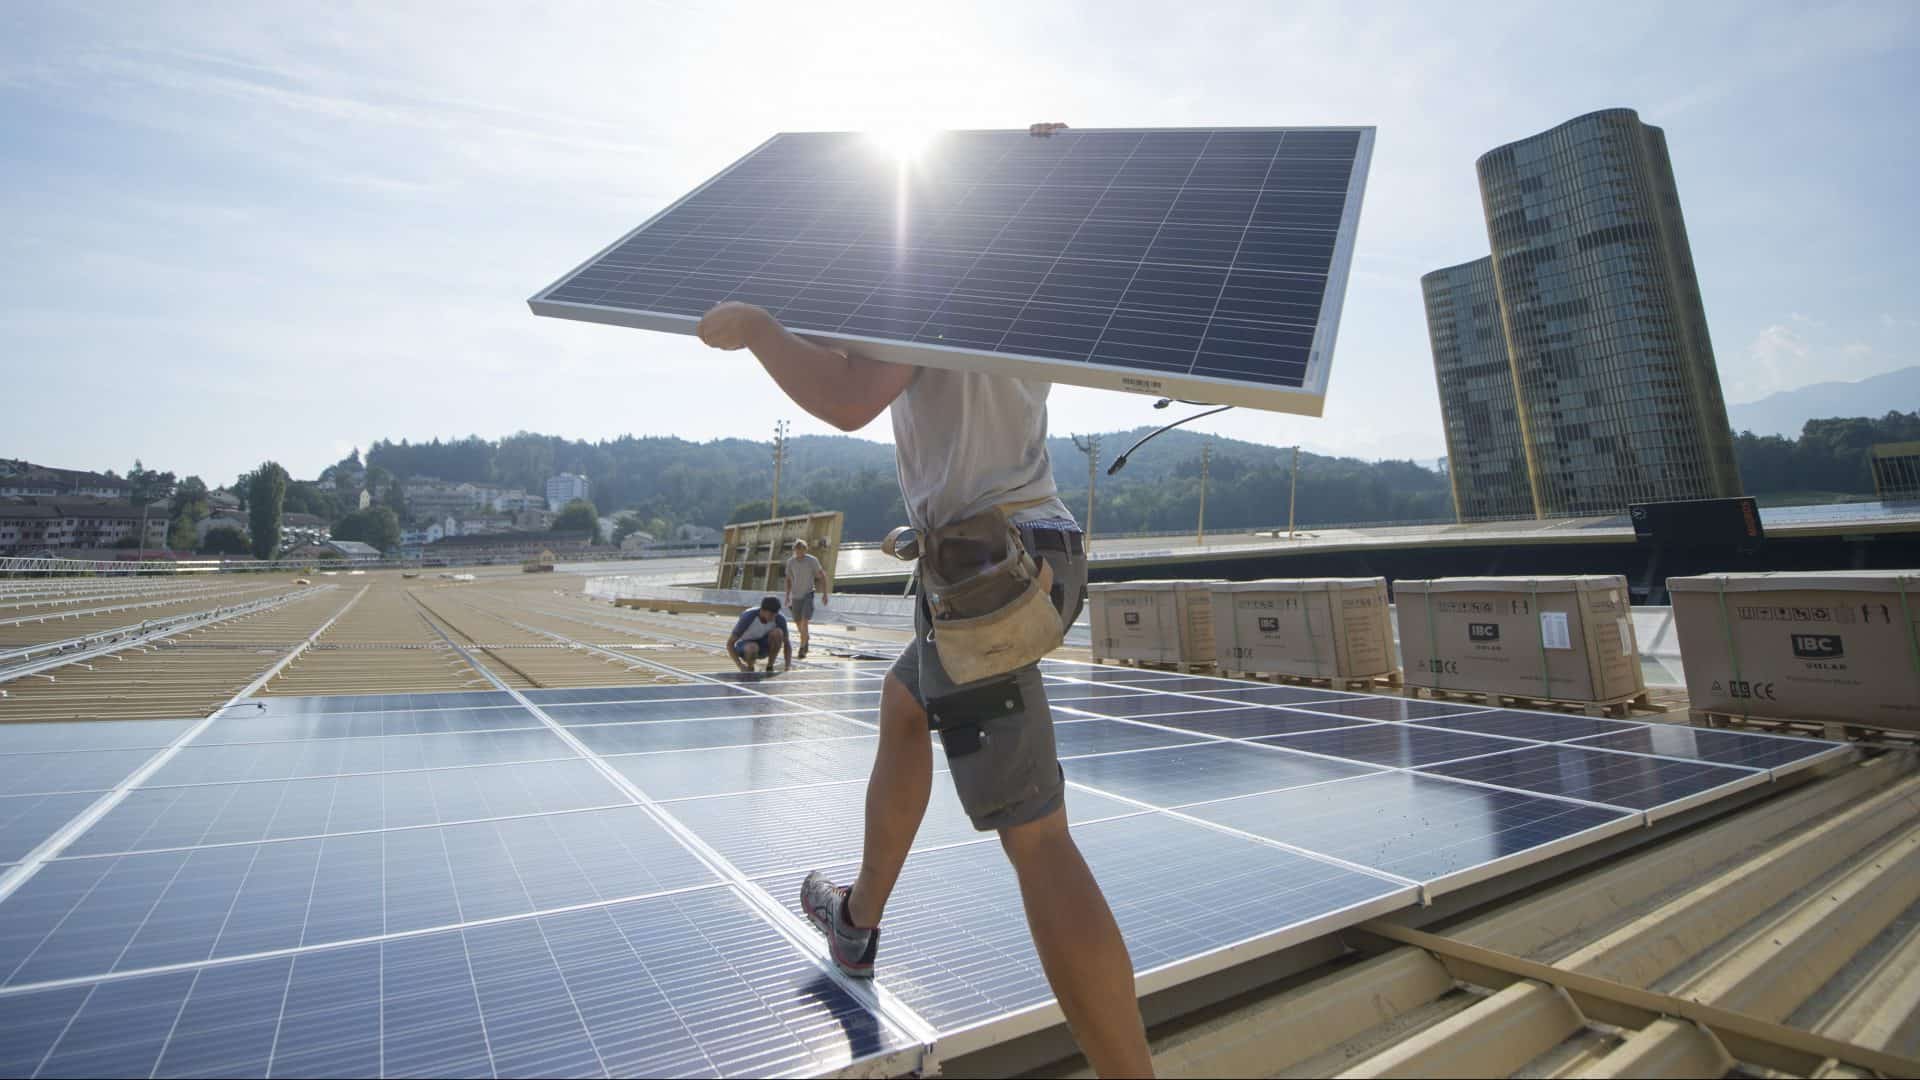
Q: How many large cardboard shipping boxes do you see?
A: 4